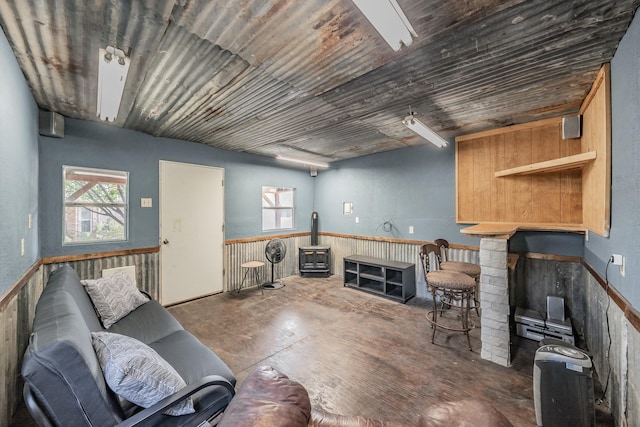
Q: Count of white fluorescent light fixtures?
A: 4